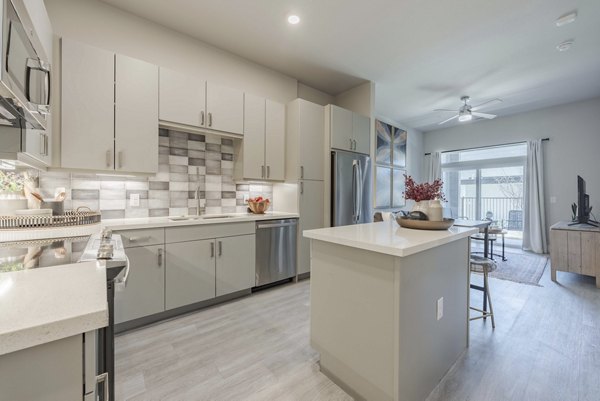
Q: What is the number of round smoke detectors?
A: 1